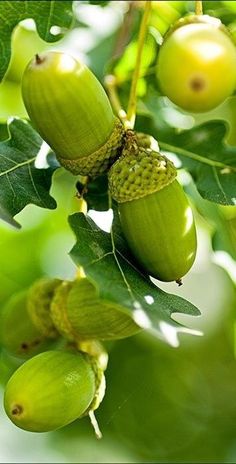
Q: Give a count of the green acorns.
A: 6